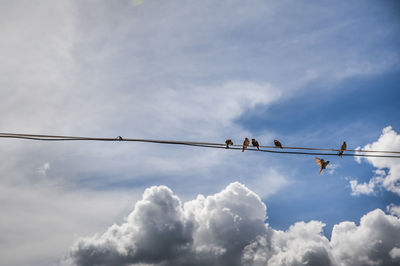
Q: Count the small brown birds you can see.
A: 6